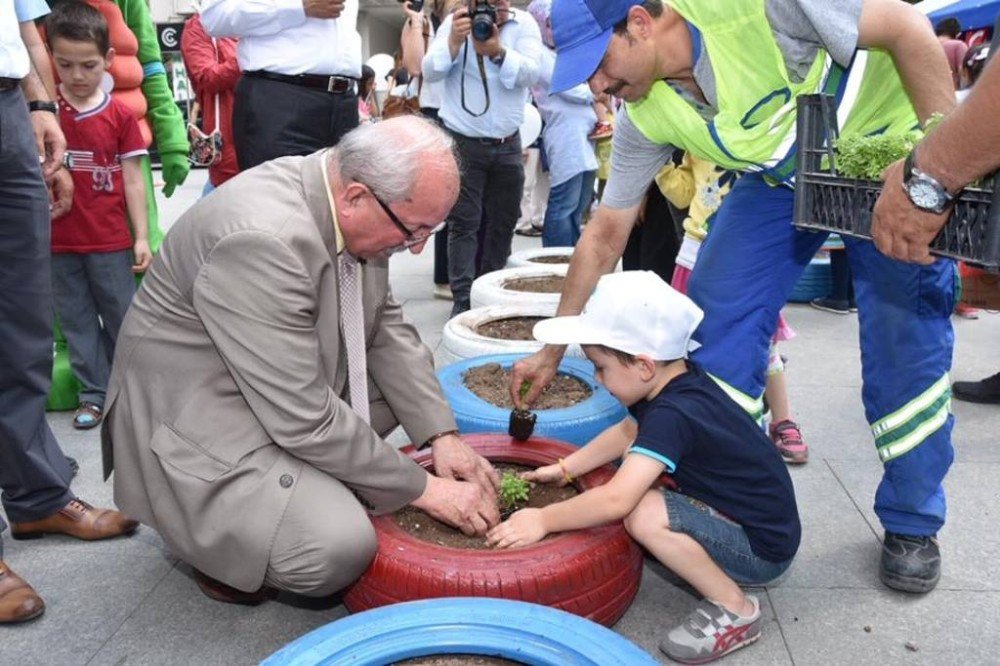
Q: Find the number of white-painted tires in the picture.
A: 3